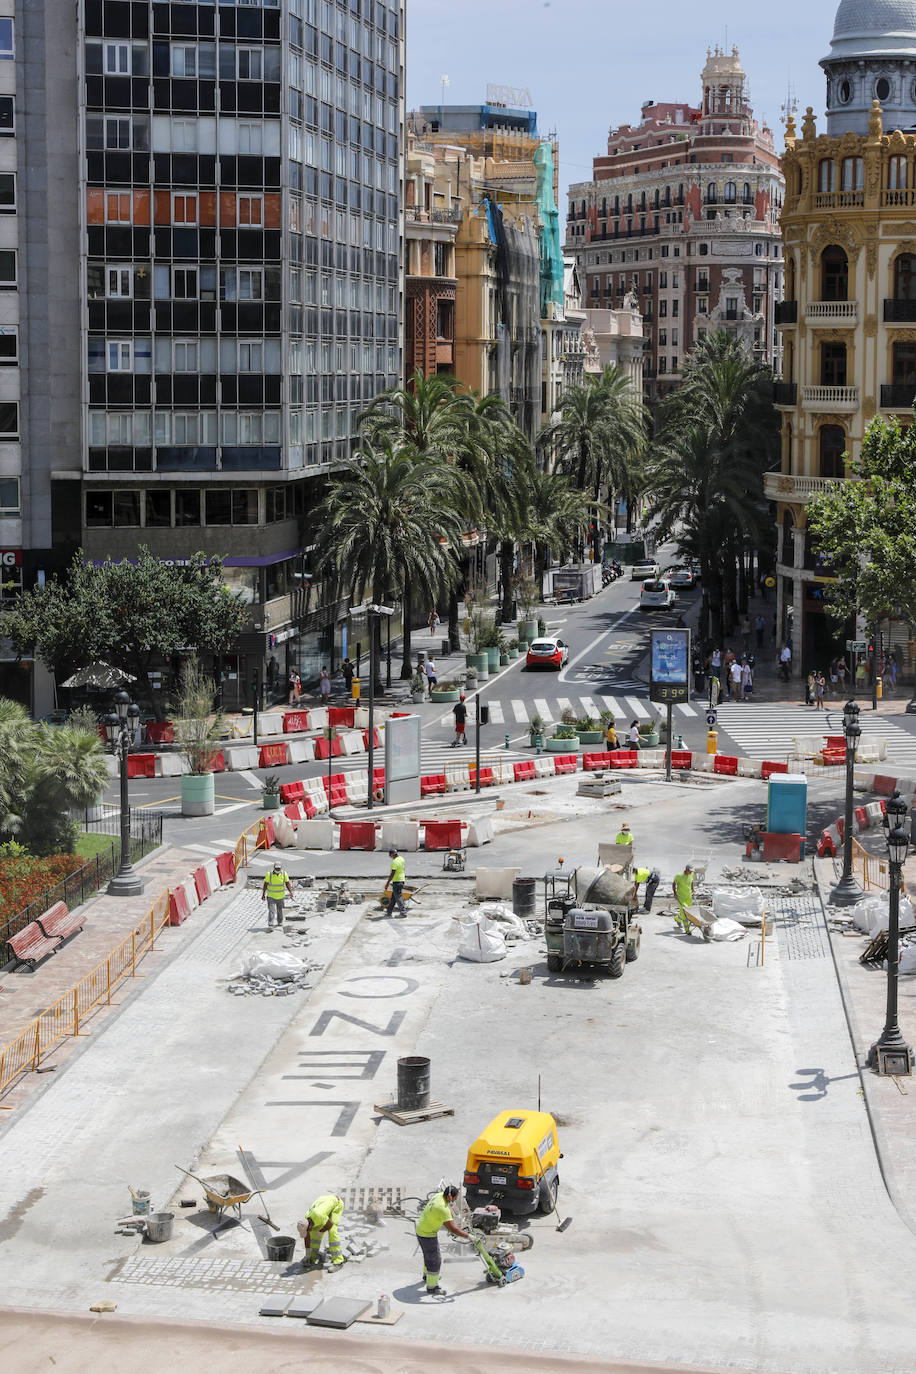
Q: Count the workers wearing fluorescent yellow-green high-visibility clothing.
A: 7